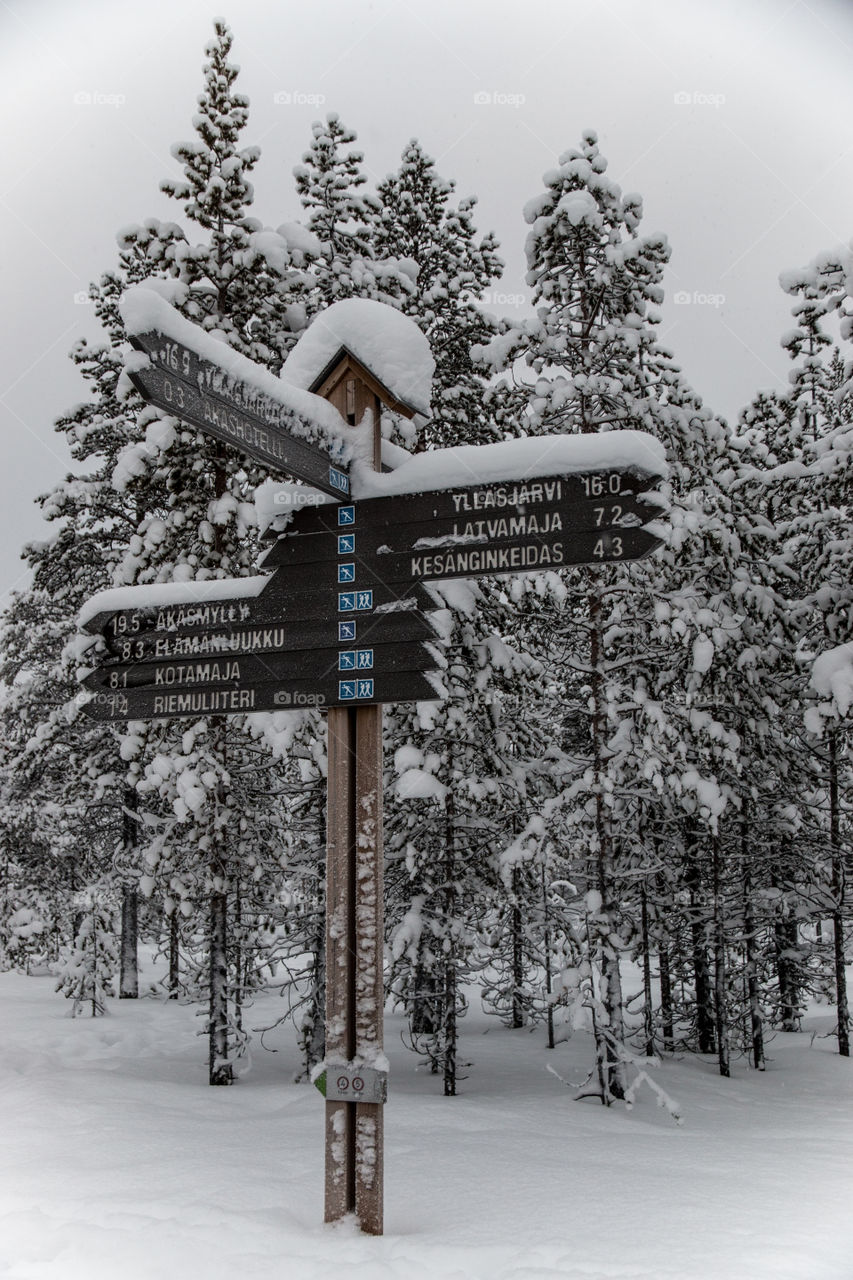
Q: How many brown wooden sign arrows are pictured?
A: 9